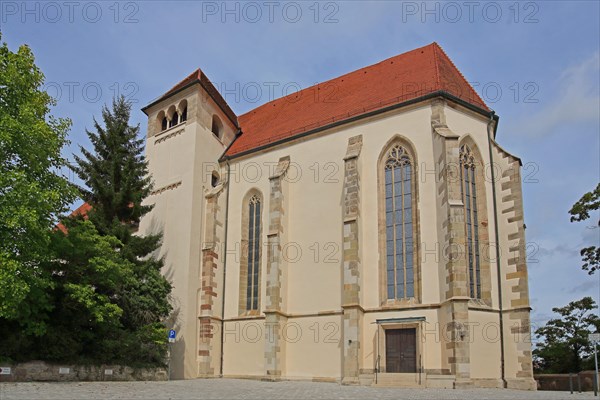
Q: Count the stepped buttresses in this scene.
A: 5